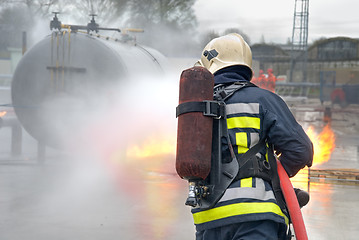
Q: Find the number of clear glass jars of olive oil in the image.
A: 0